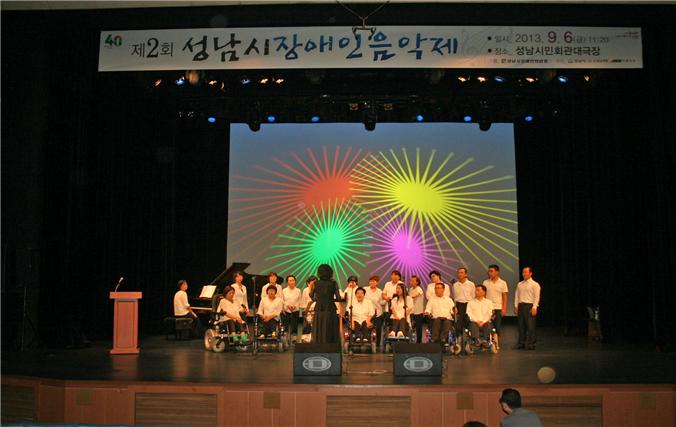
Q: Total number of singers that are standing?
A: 12